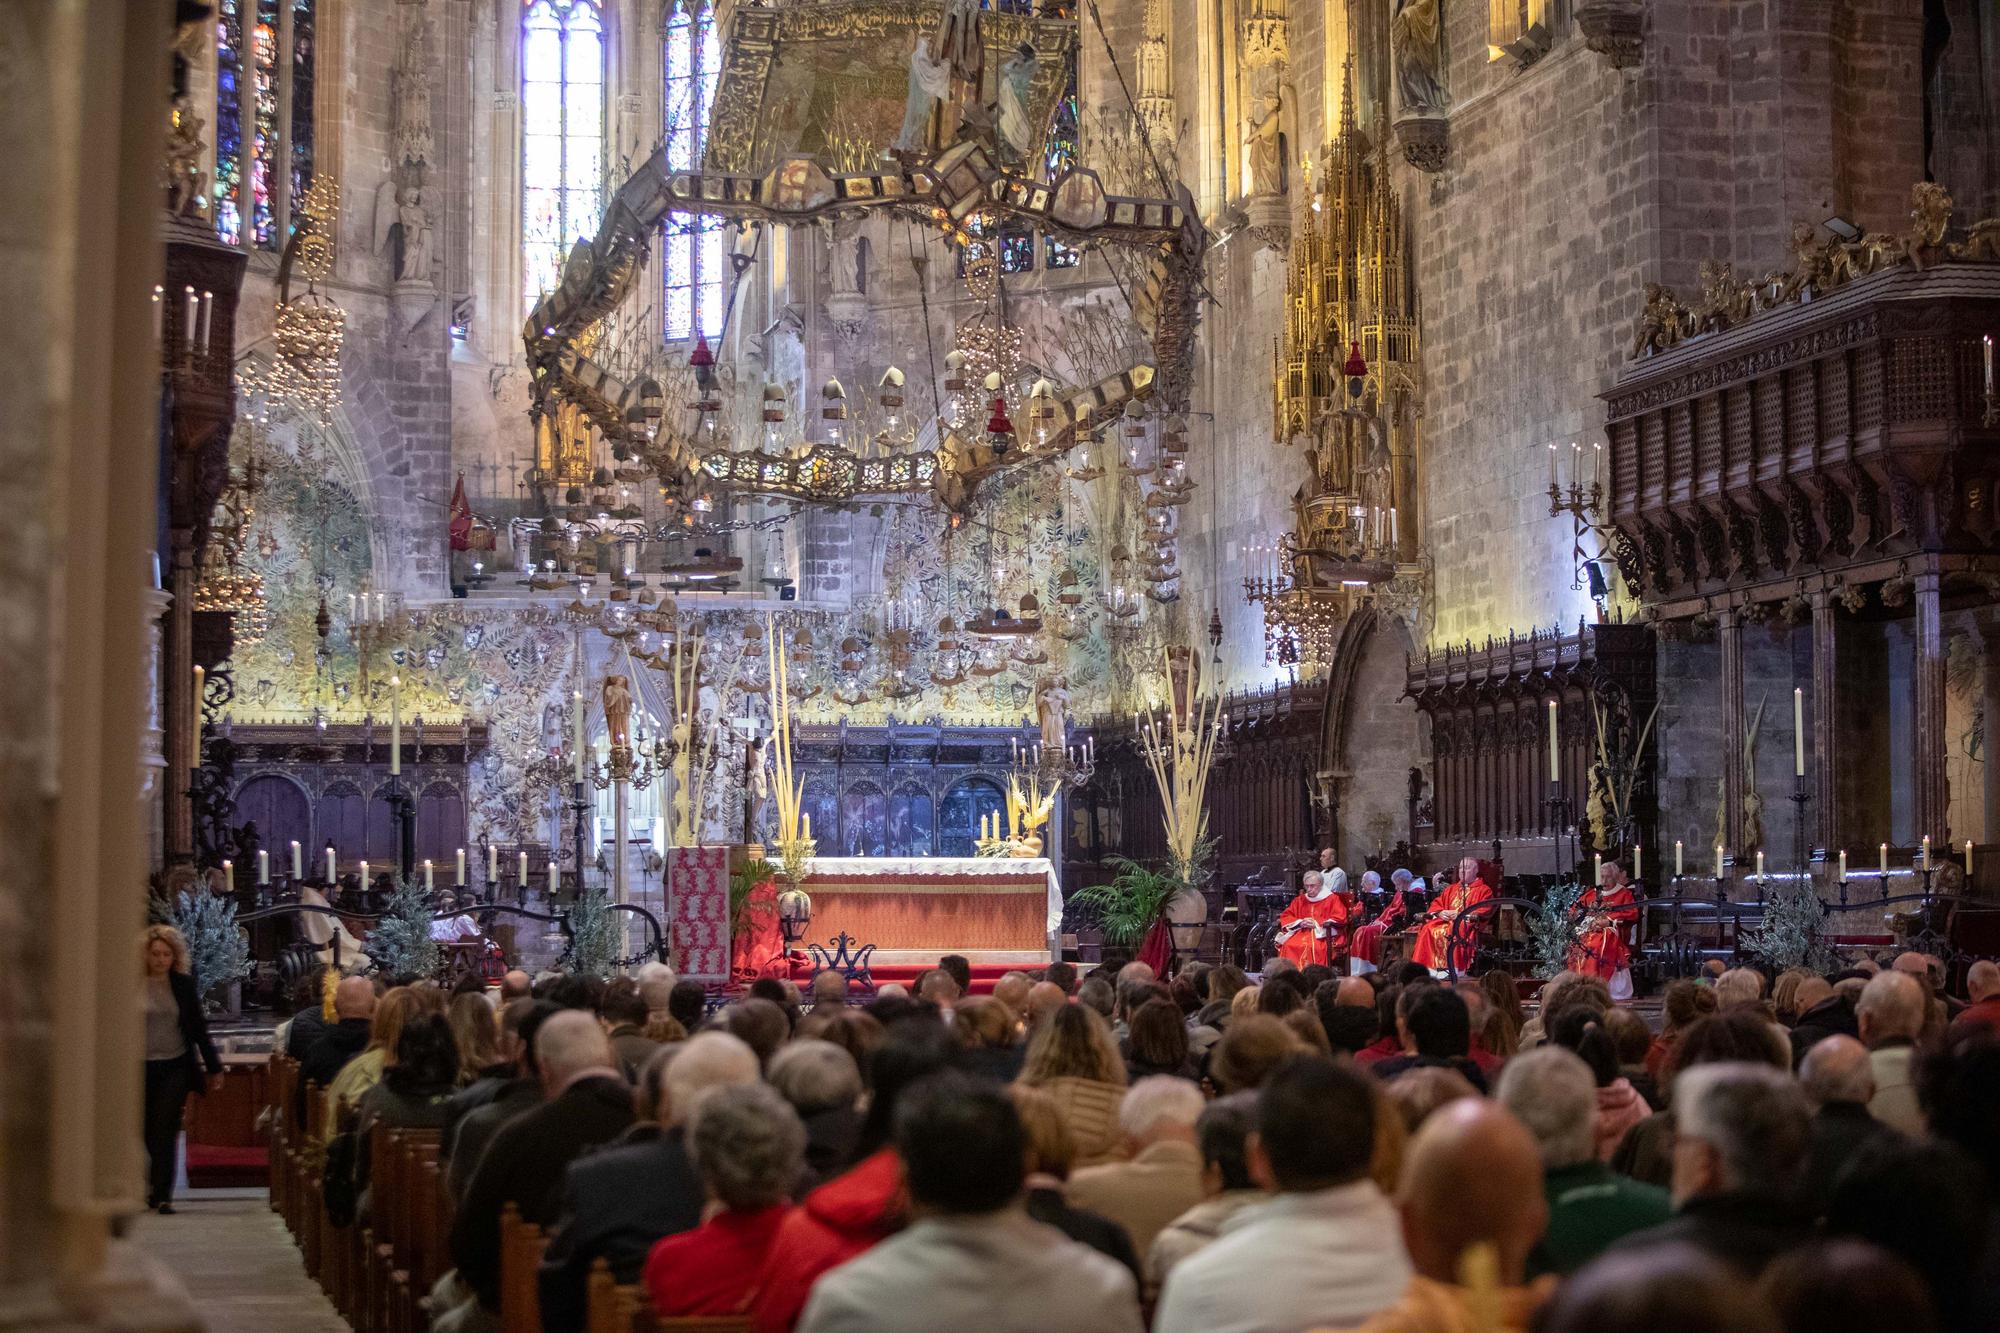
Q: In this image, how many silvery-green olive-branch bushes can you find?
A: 5